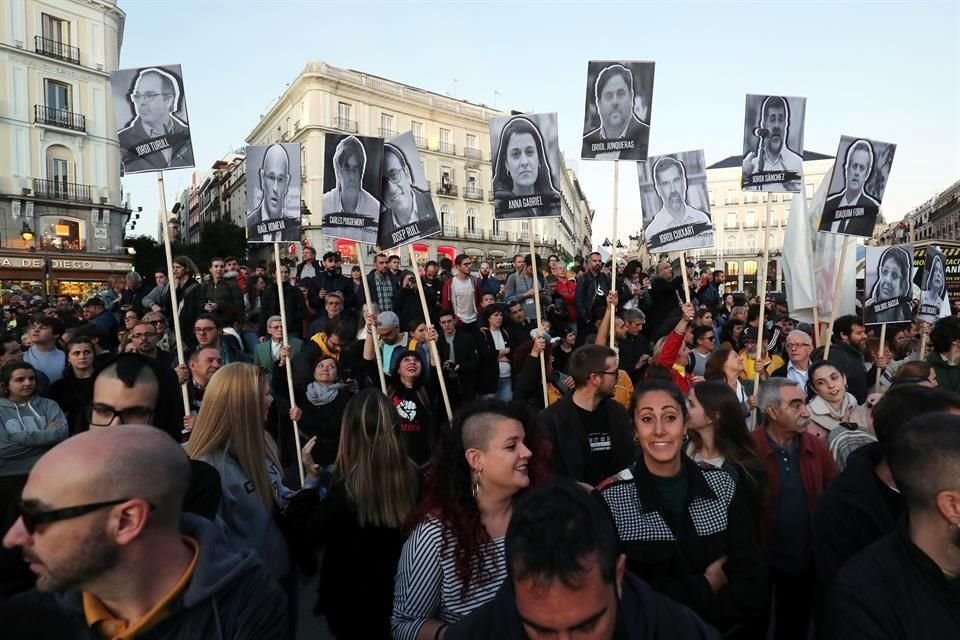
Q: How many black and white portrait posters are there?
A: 11